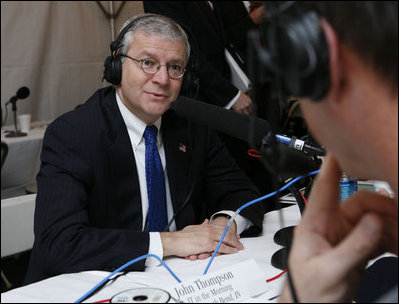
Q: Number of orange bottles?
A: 0